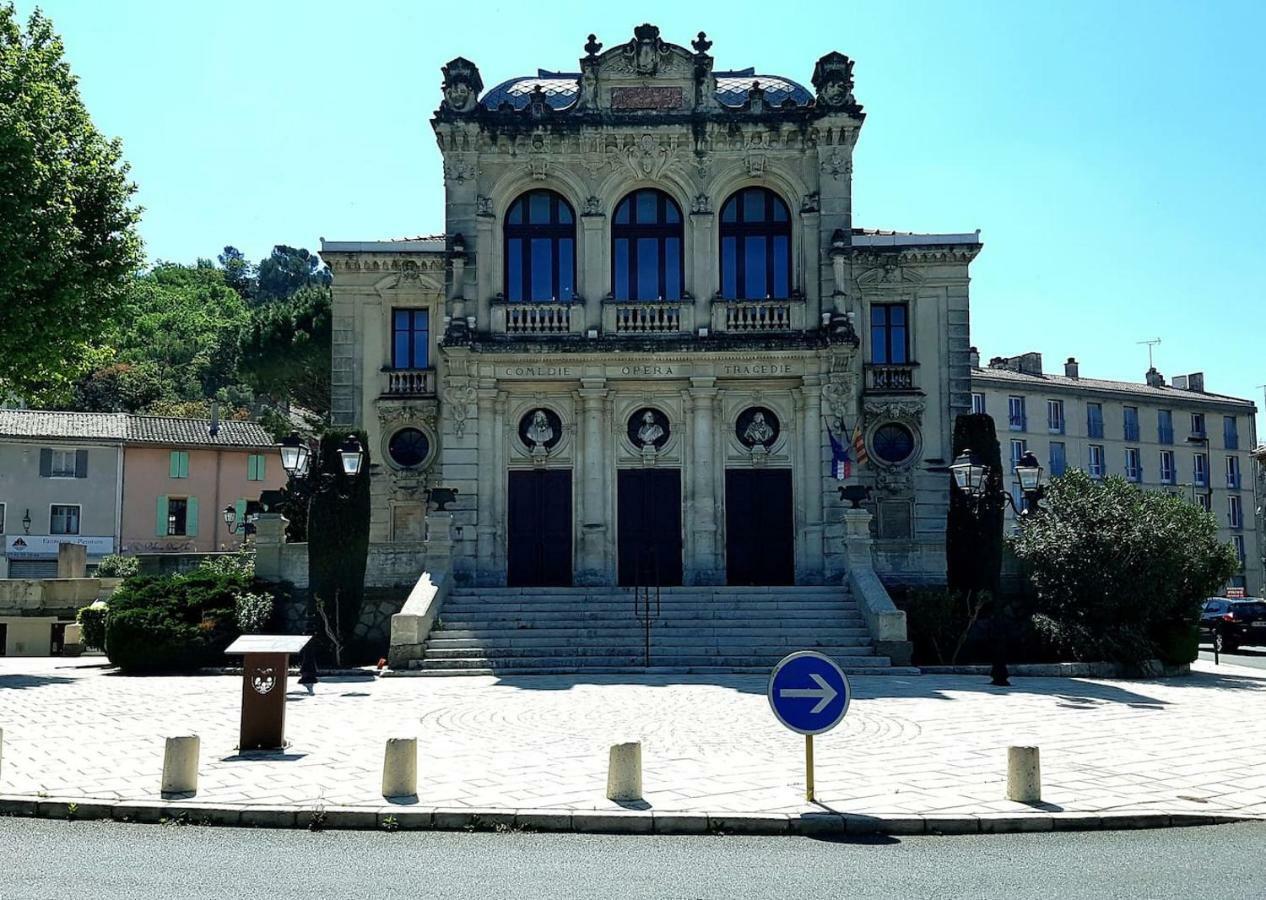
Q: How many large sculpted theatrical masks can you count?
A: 2